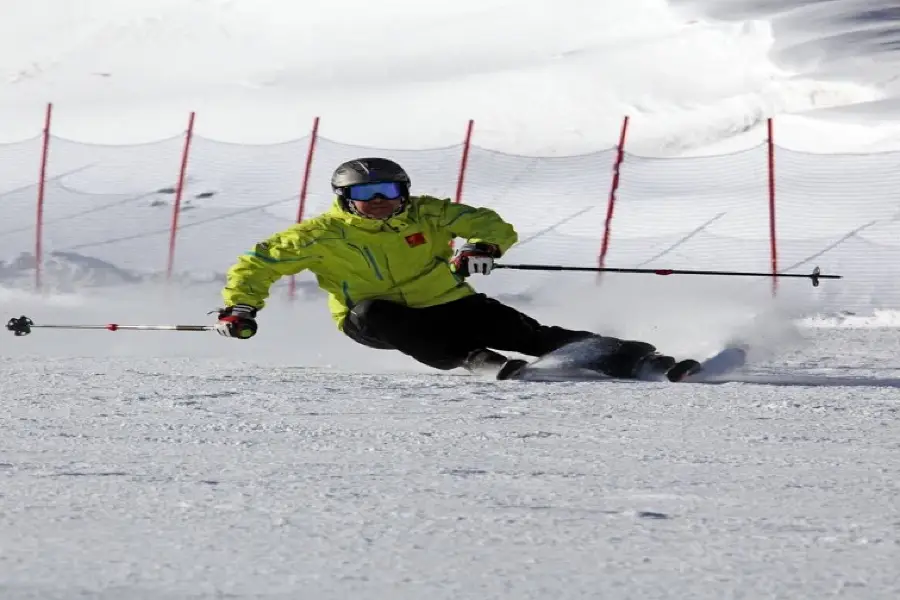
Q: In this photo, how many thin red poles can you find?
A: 6